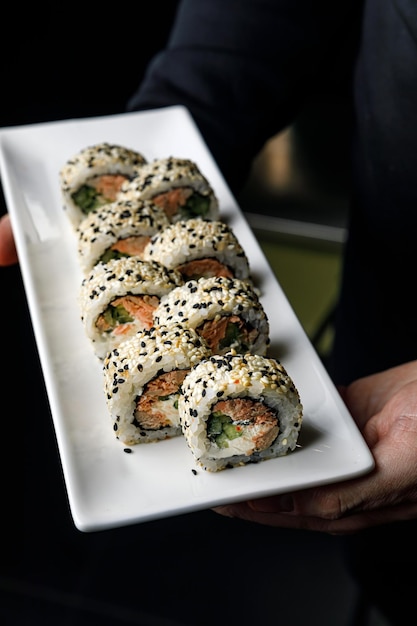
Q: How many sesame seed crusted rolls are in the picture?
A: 8